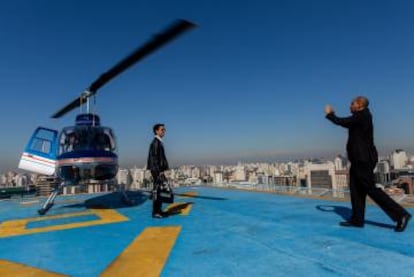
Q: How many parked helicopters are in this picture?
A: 1